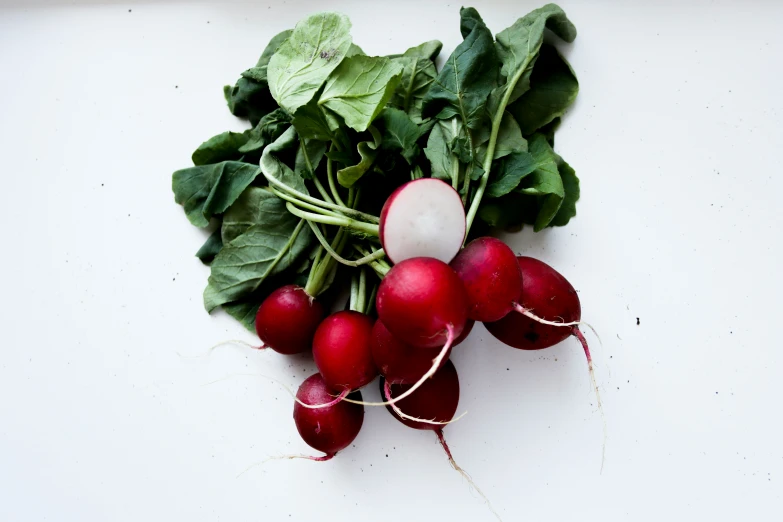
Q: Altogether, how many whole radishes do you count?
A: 8